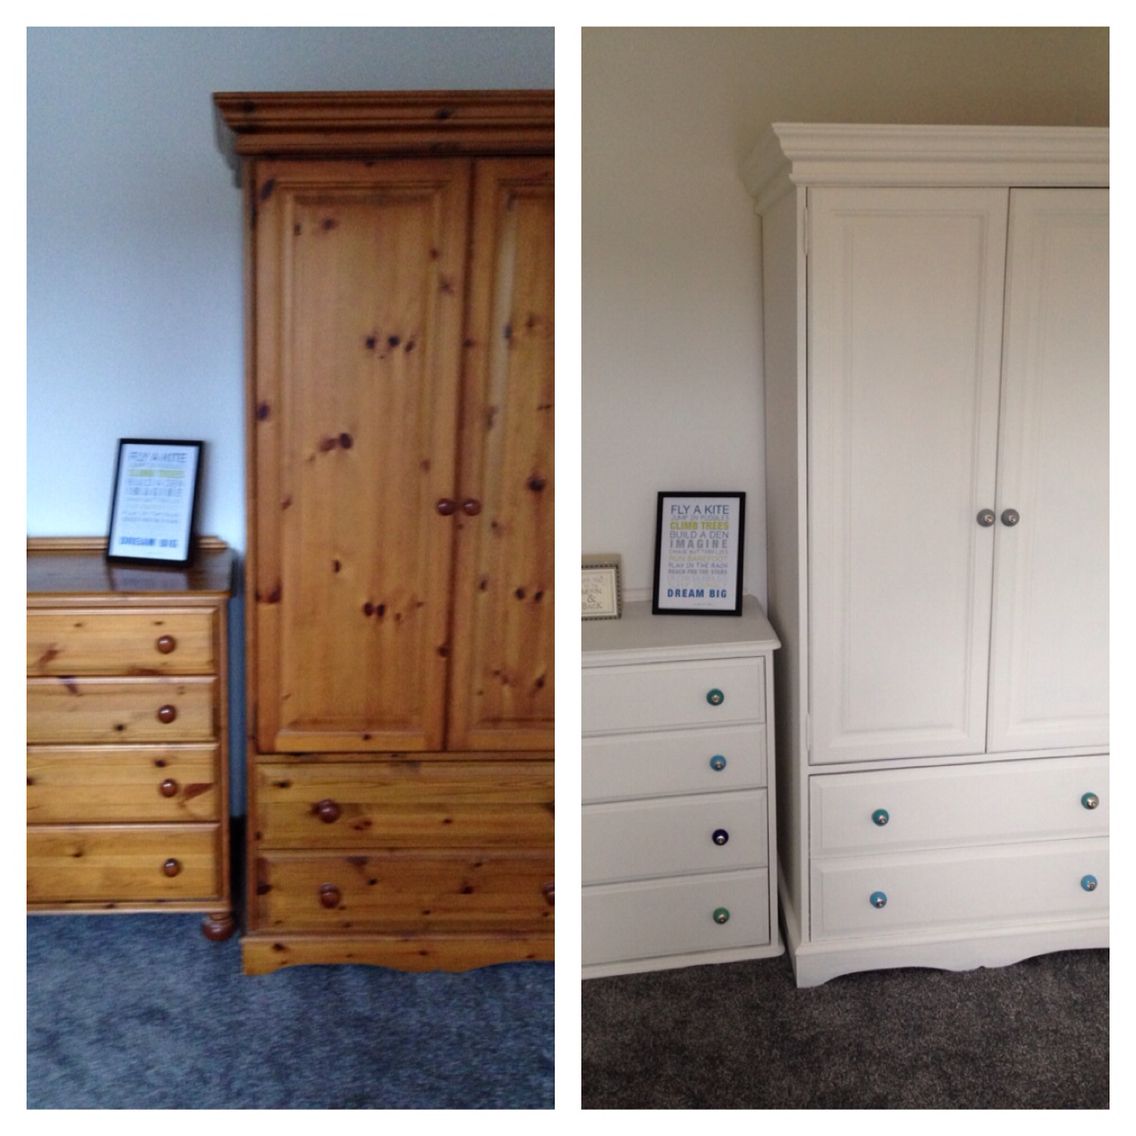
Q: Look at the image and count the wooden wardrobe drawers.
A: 2